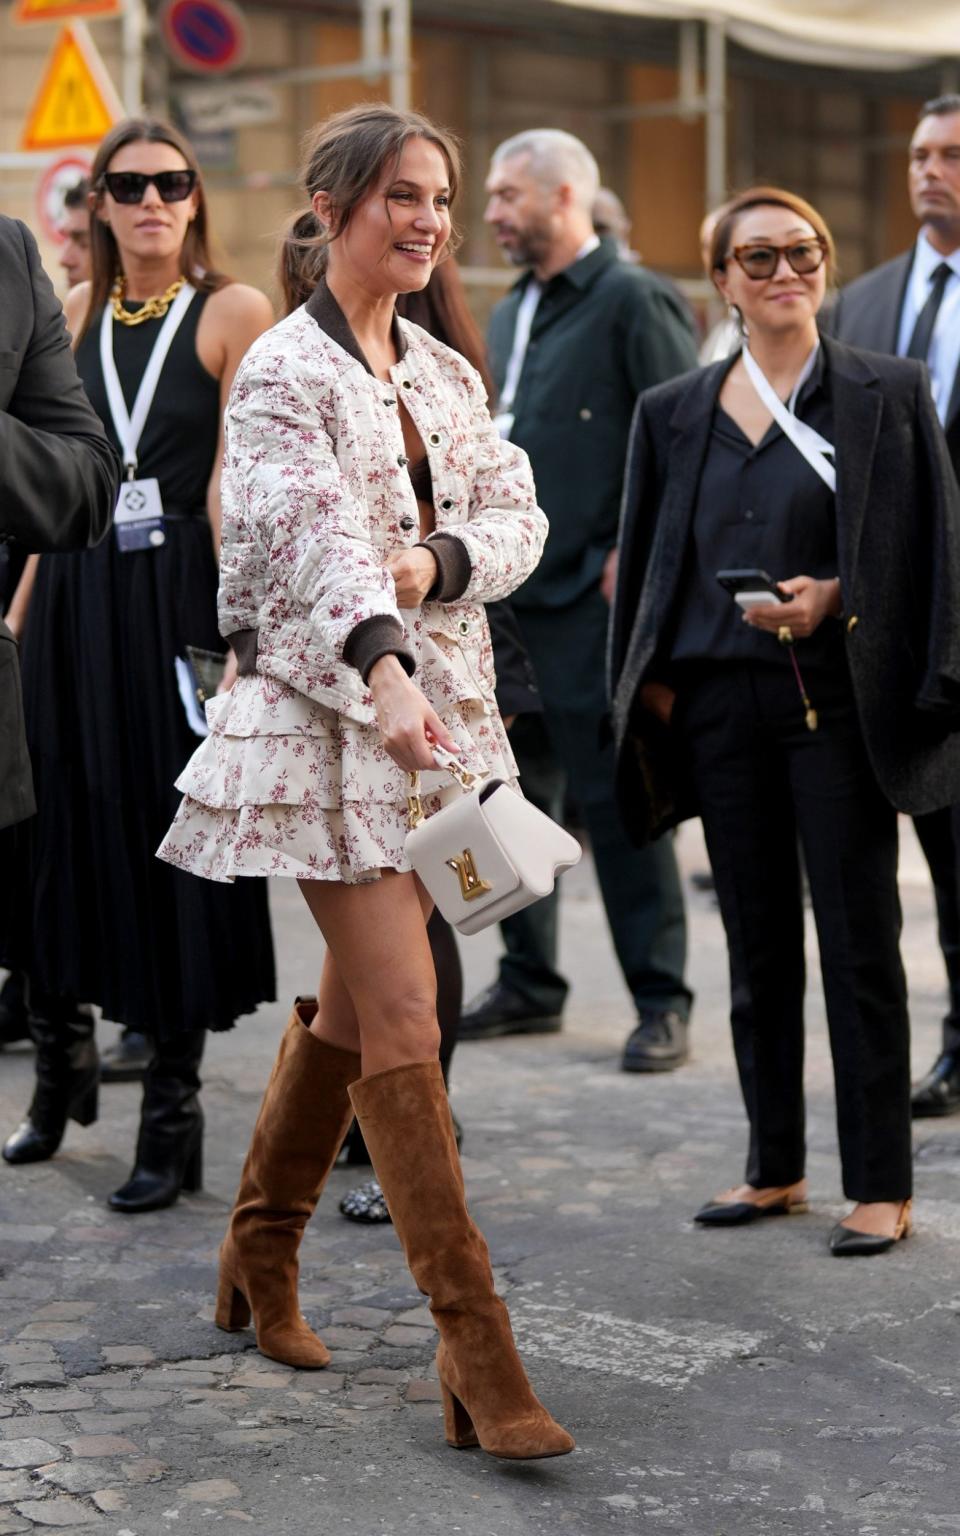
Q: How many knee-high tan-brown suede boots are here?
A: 2